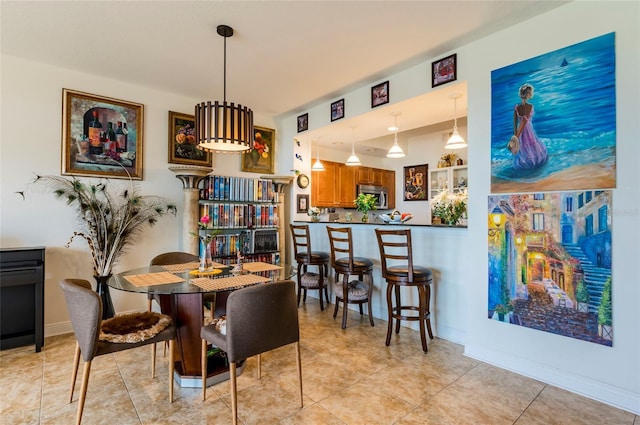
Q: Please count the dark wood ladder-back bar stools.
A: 3